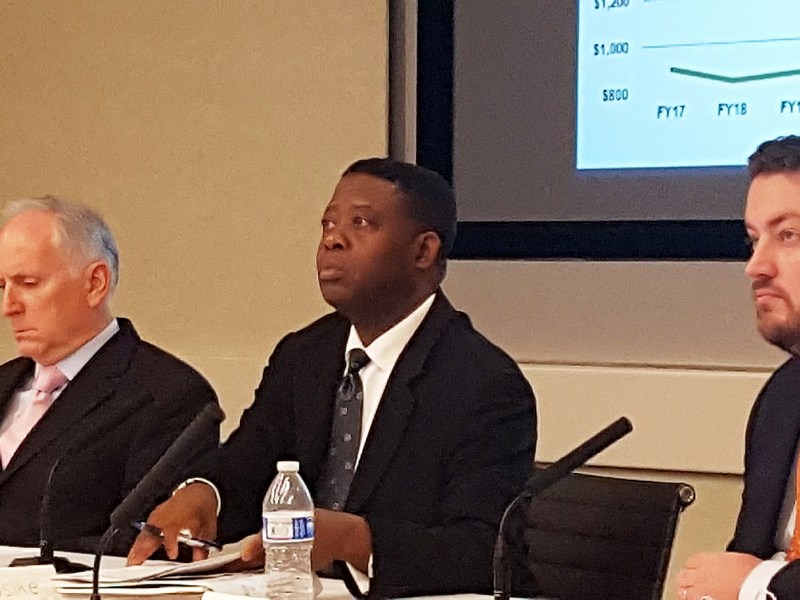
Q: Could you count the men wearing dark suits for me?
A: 3